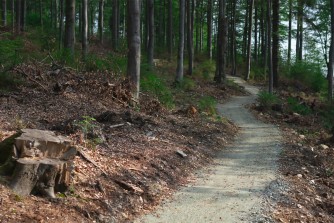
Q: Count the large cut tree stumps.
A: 1